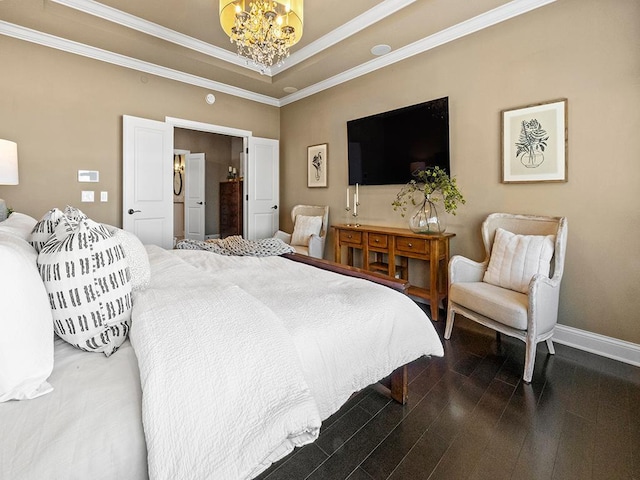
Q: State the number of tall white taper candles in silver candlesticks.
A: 3